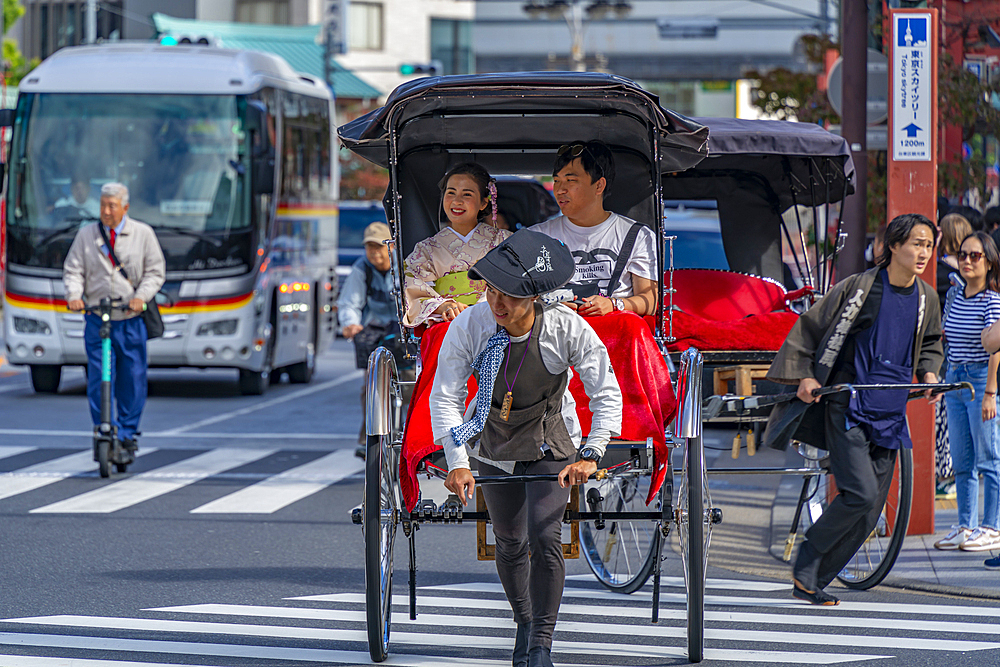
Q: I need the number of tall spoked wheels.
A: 4